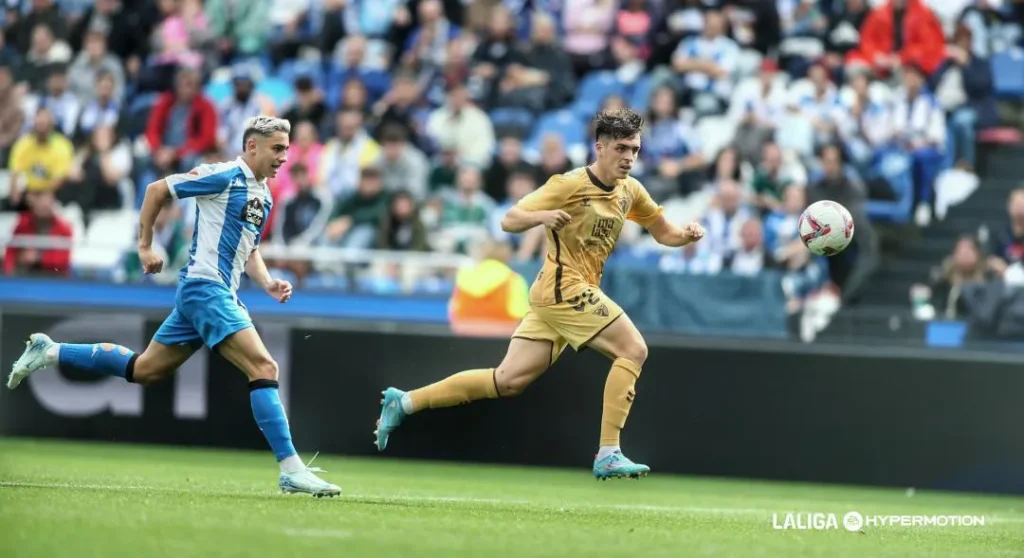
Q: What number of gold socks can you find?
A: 2